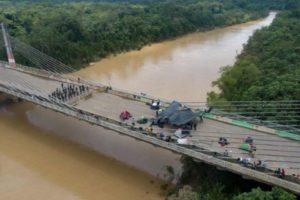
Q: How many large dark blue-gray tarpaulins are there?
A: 2